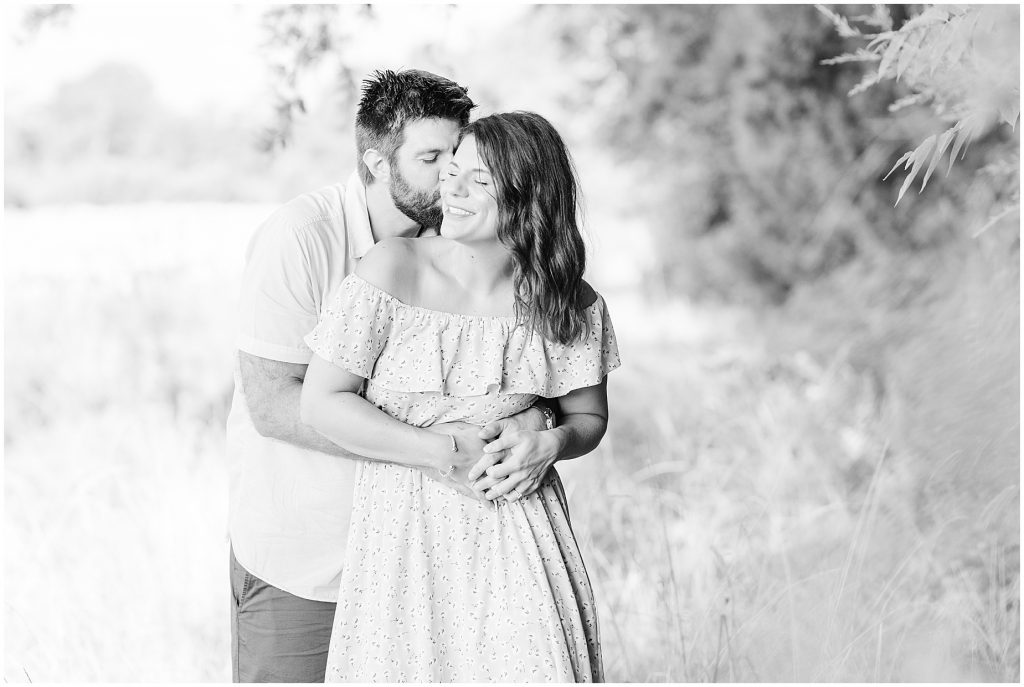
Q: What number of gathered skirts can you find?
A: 1